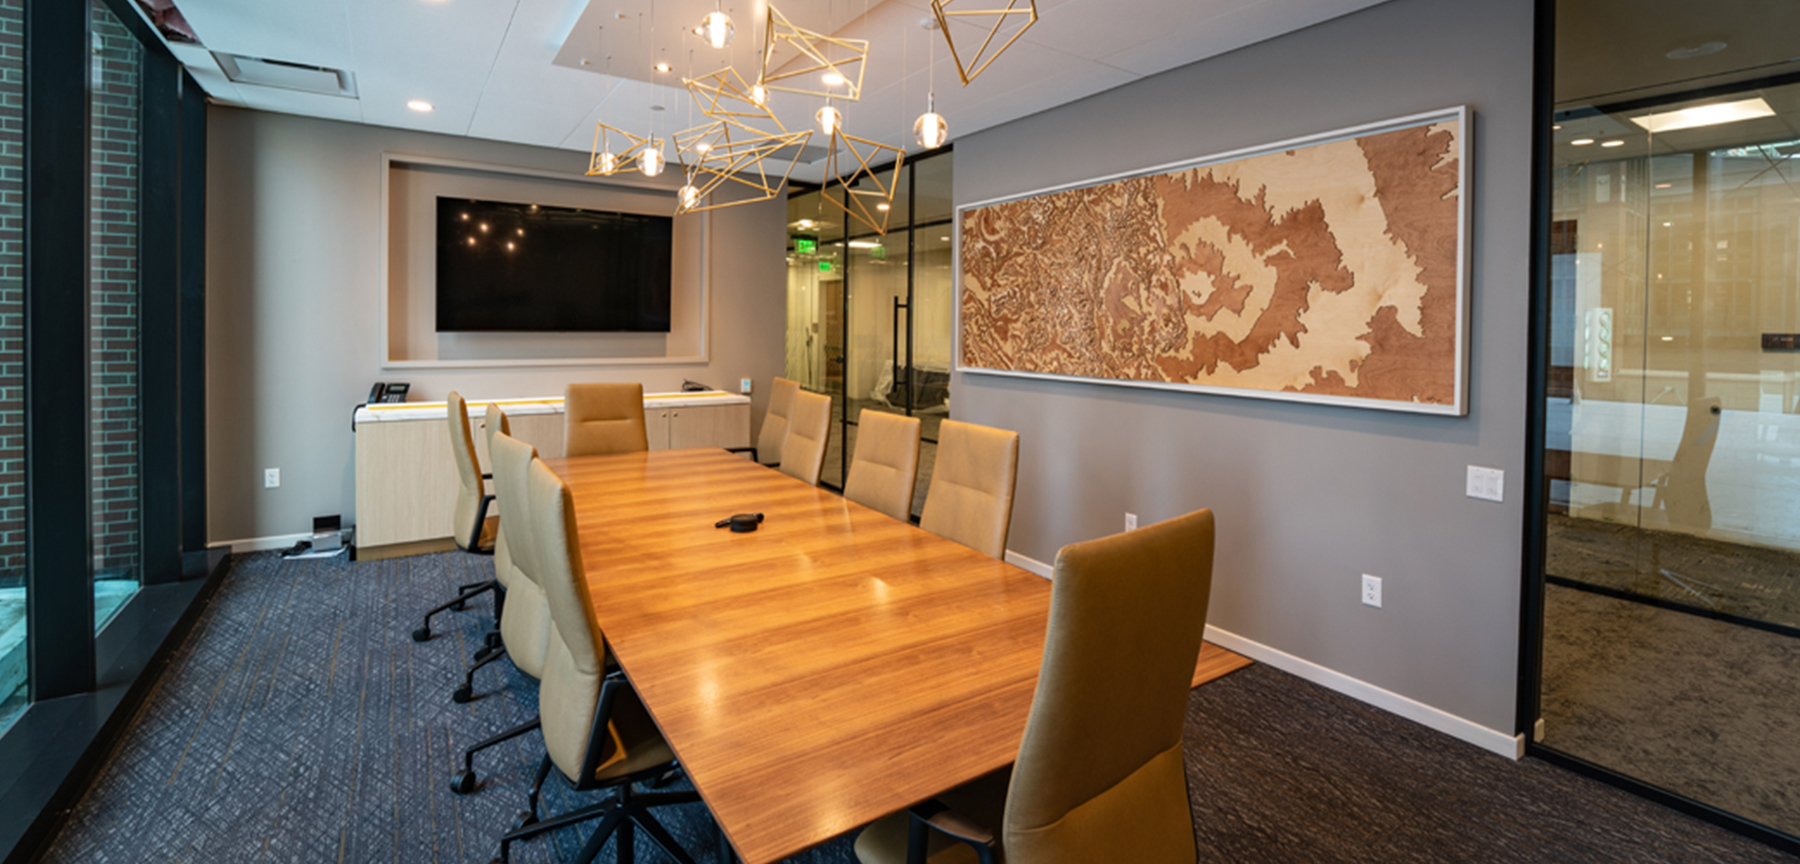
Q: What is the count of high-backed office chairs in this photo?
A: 10